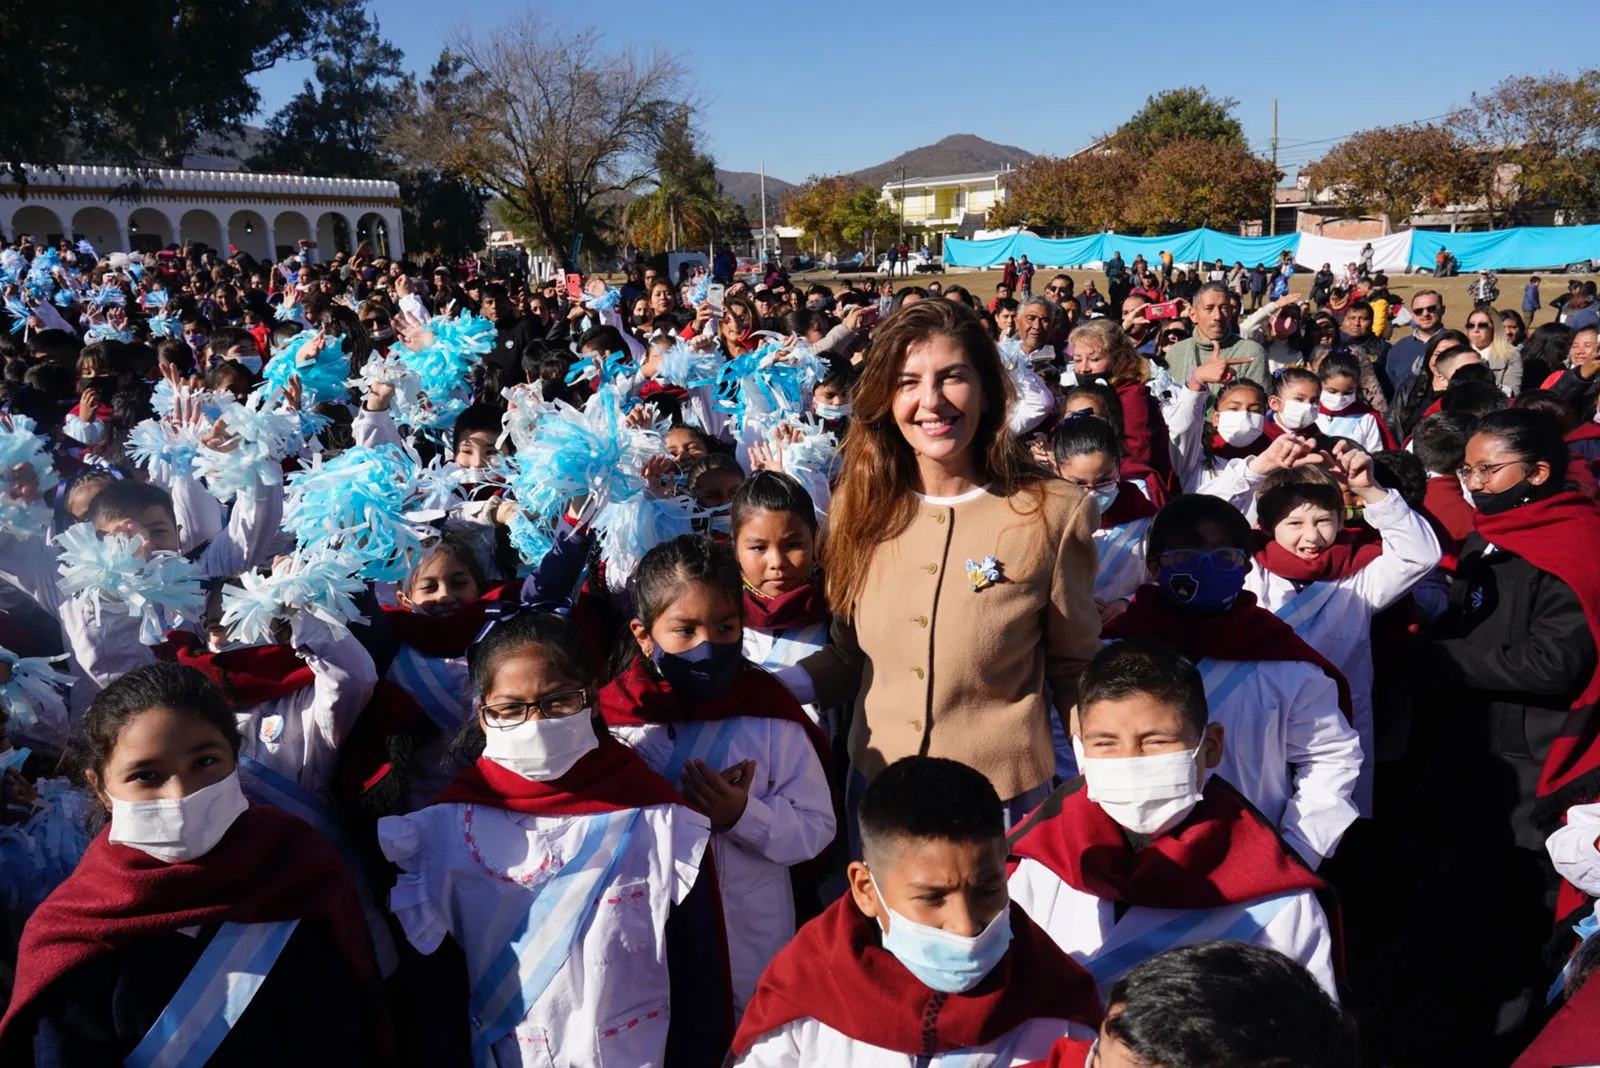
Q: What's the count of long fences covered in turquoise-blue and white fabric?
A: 1